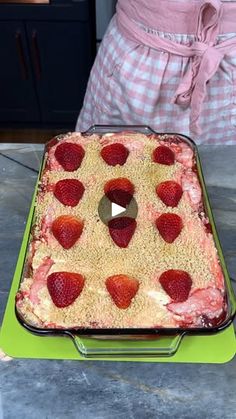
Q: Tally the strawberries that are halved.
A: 12